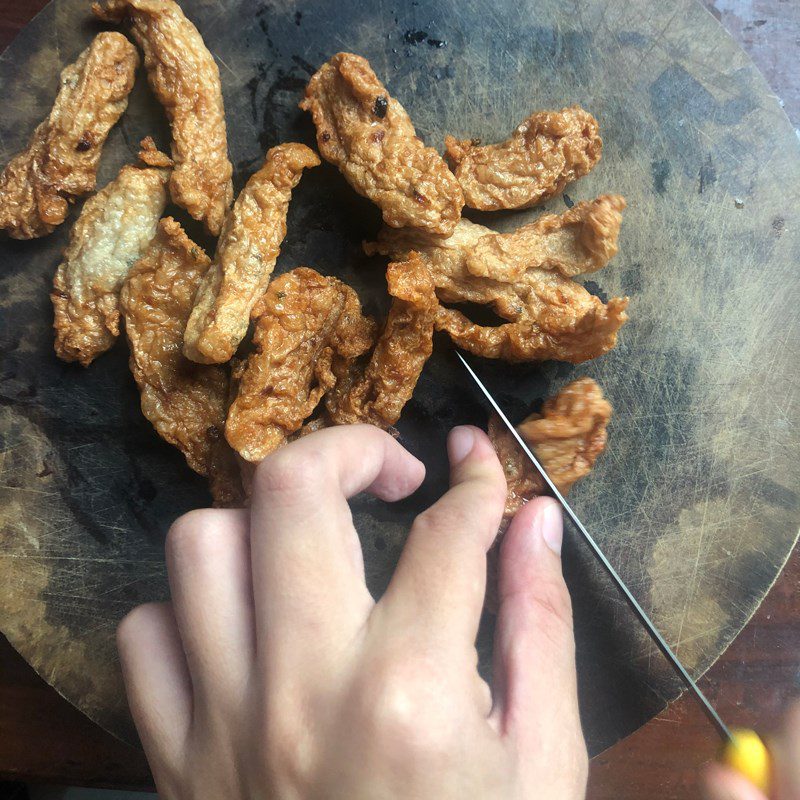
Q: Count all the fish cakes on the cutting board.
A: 12